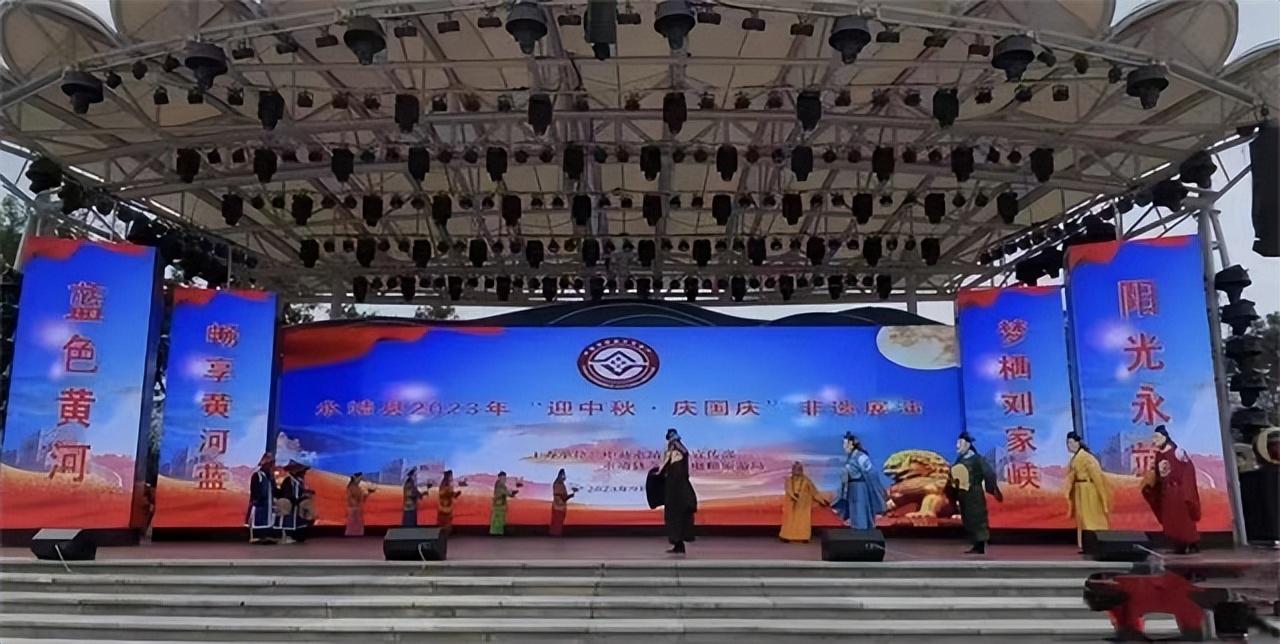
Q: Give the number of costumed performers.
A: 13